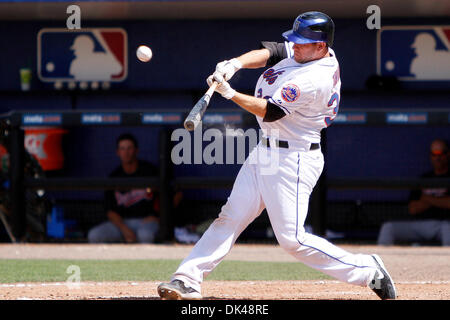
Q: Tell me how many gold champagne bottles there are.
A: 0